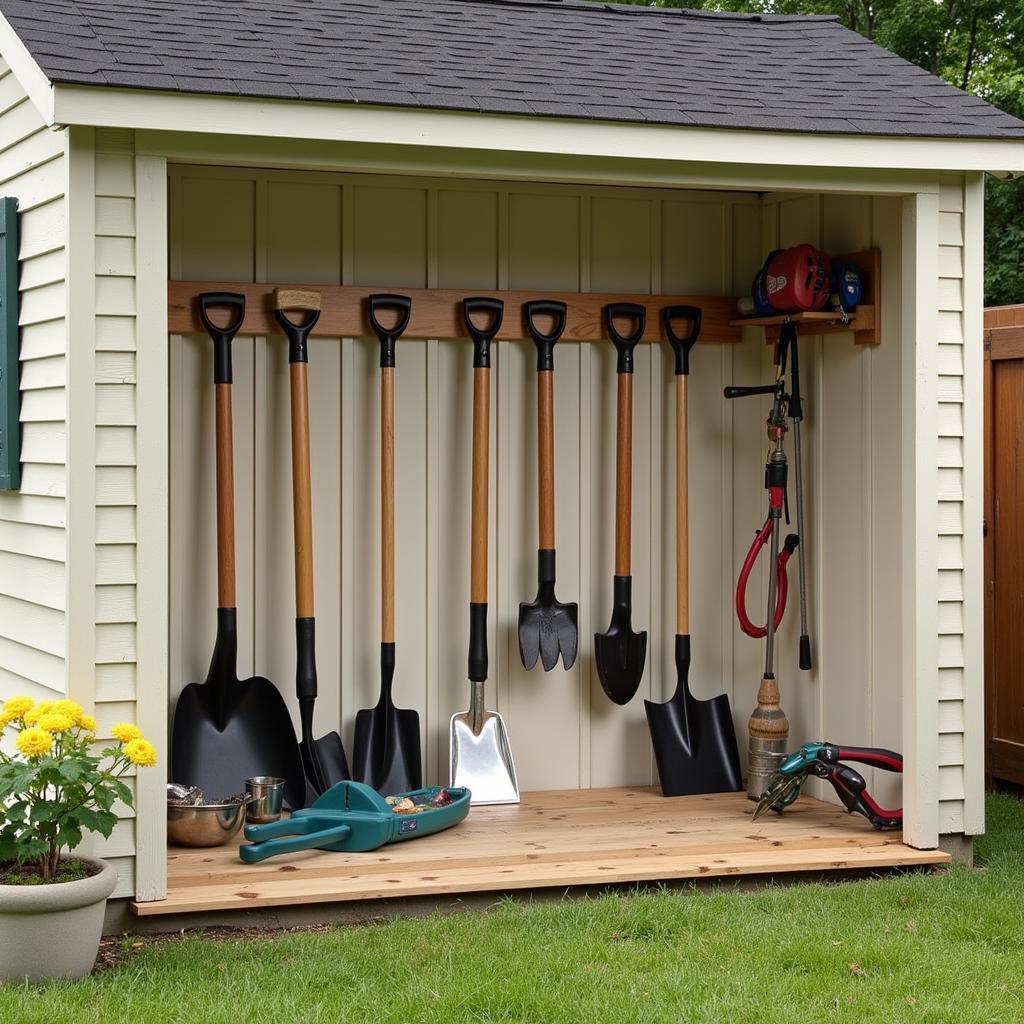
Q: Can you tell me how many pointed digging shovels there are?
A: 1